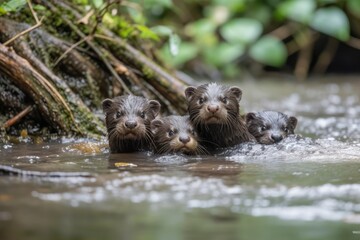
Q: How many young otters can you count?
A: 4